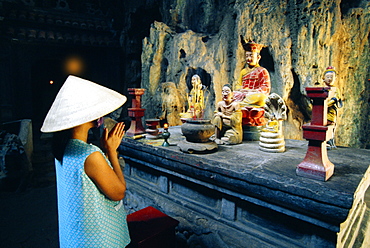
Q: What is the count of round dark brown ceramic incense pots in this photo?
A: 1